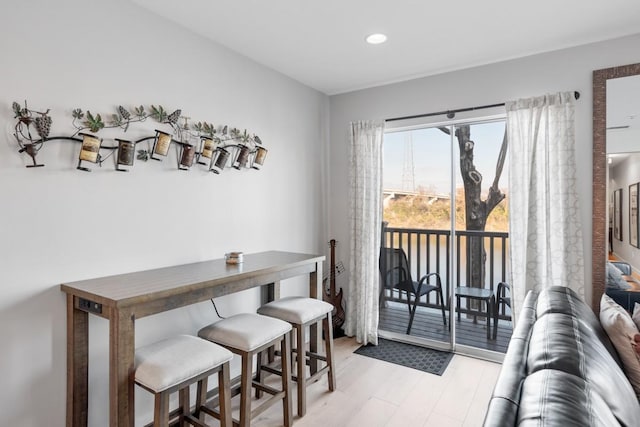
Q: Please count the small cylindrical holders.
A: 8